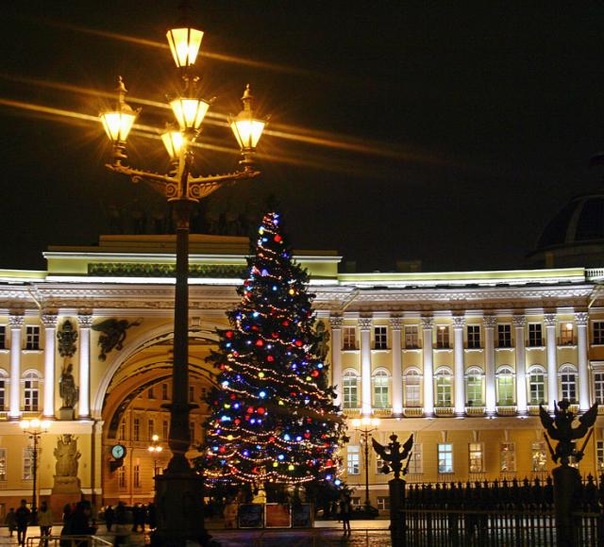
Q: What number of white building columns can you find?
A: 12